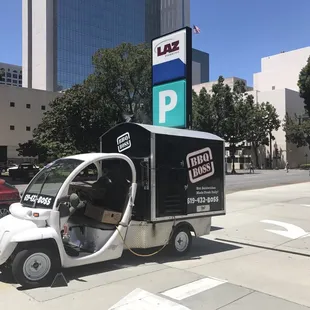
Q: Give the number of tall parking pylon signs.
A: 1